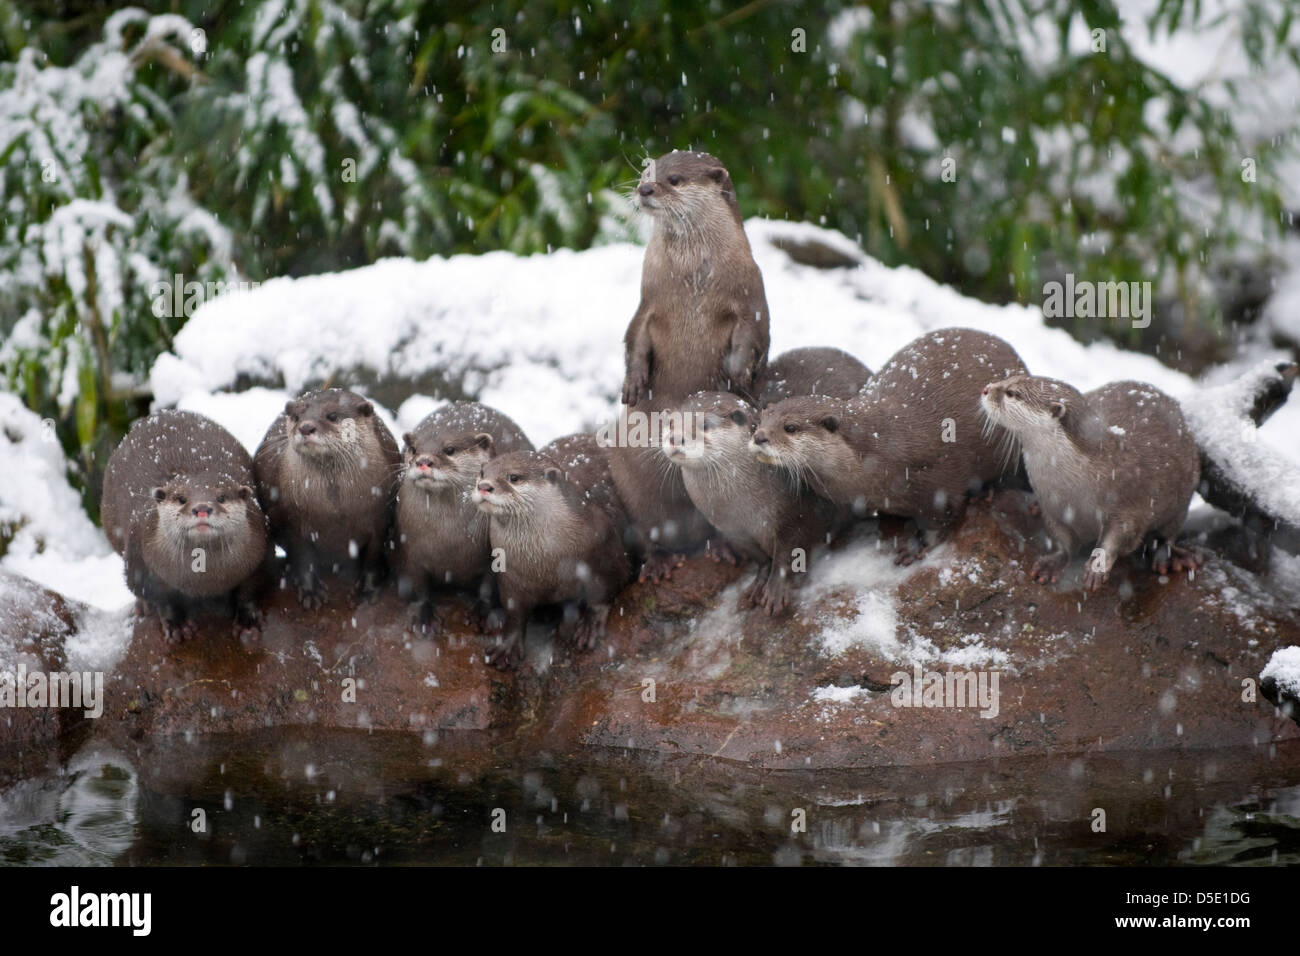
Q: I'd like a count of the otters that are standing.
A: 1